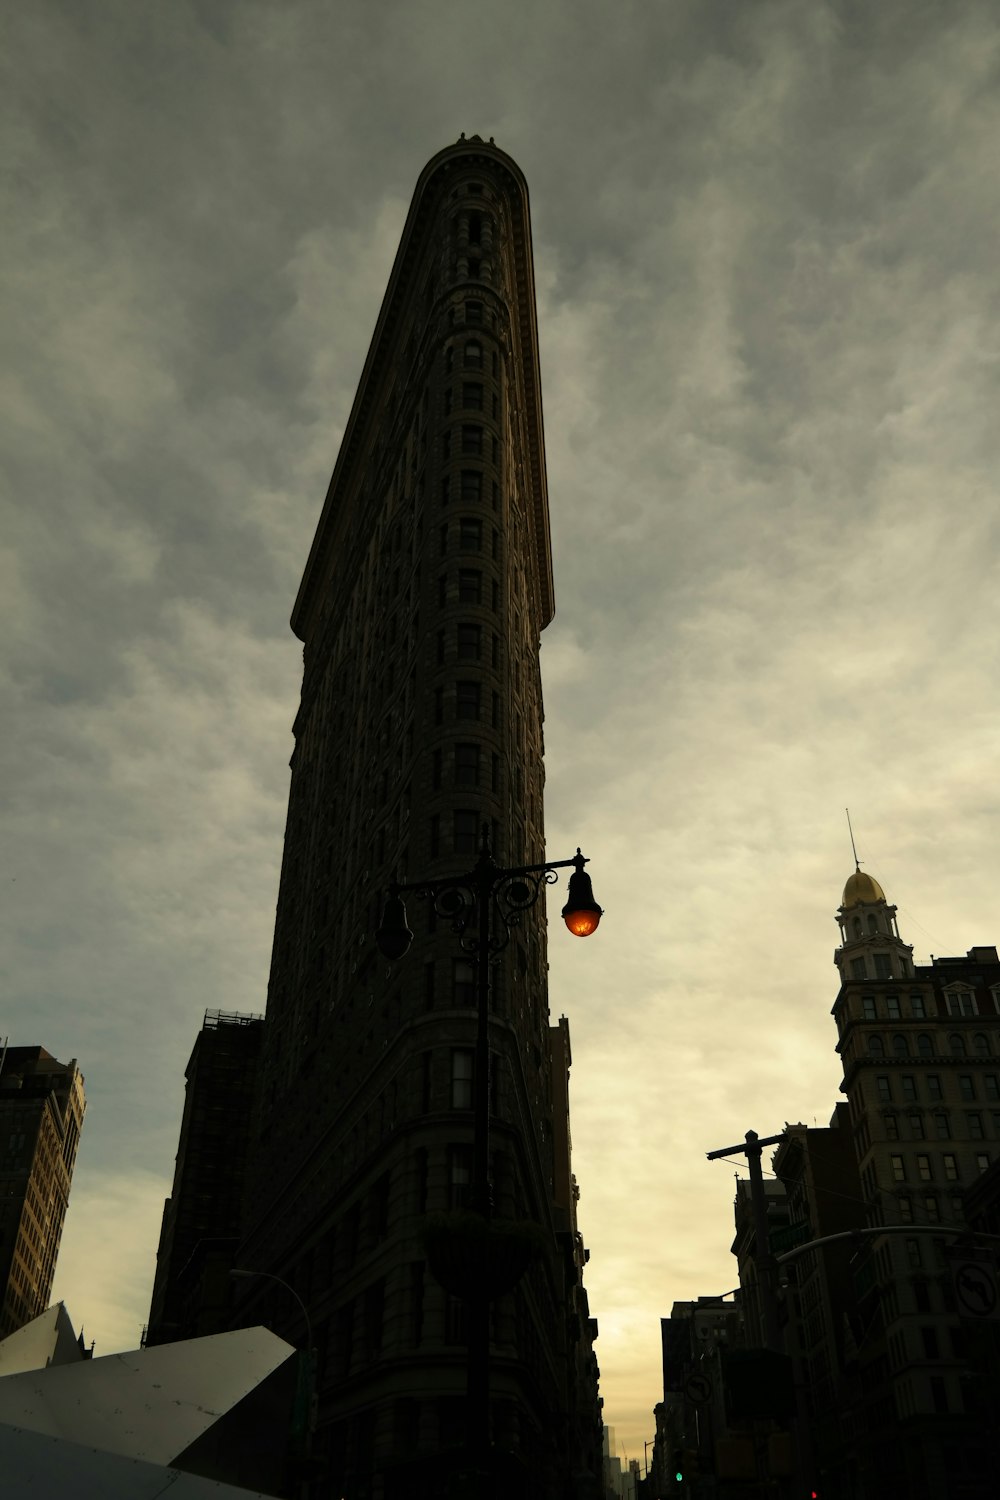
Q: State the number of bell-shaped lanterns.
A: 2